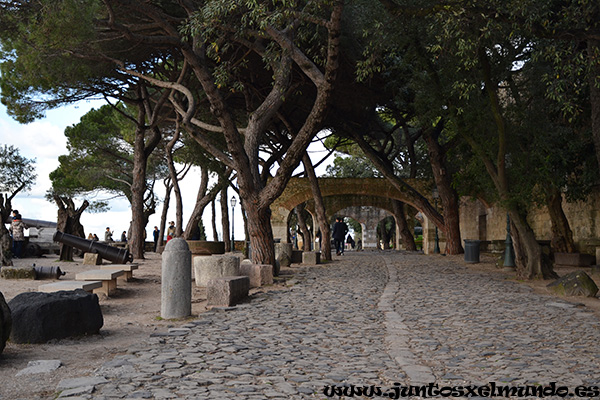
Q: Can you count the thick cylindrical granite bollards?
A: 1